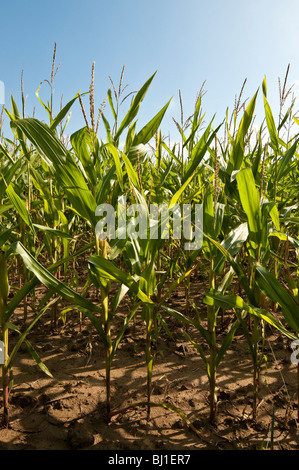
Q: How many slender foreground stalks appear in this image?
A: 5